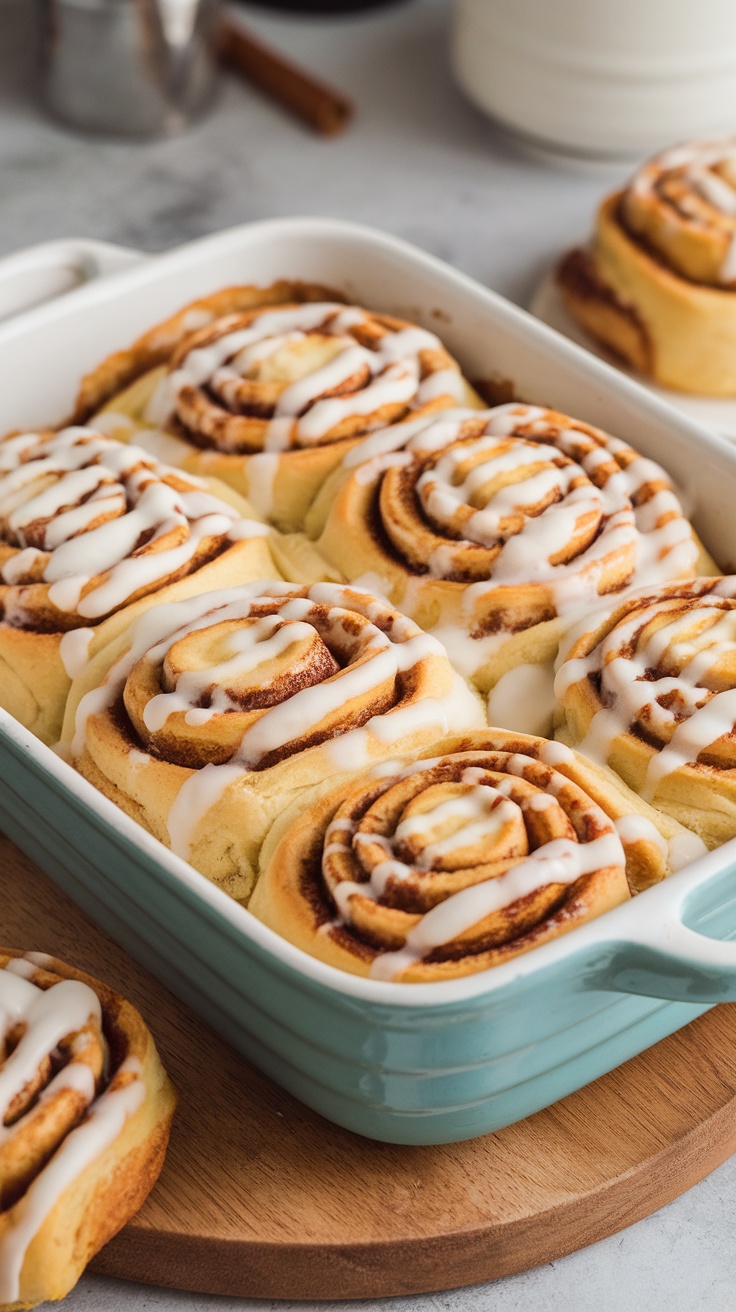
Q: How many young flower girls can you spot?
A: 0